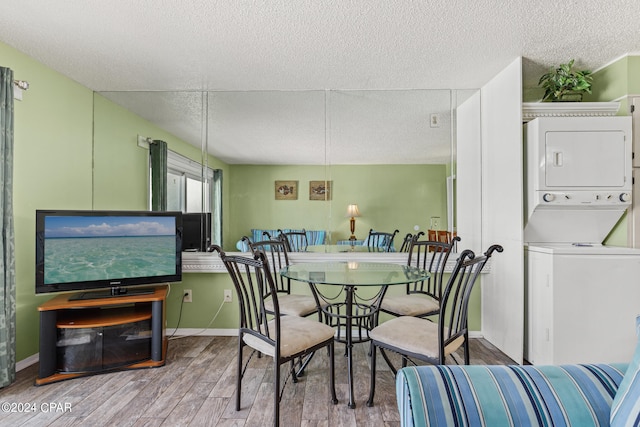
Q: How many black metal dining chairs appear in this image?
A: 4